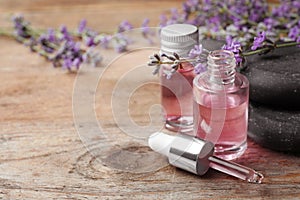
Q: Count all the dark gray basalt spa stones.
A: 2